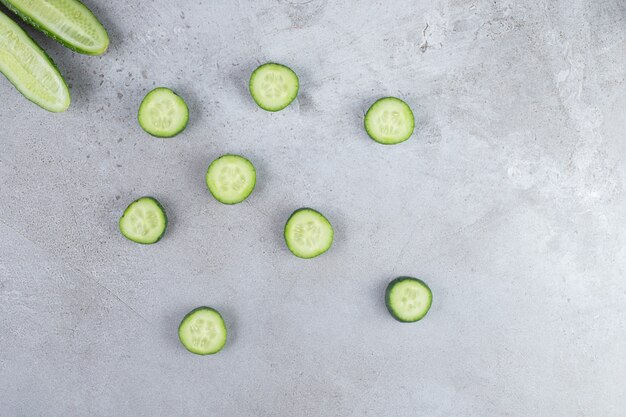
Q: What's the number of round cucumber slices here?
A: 8